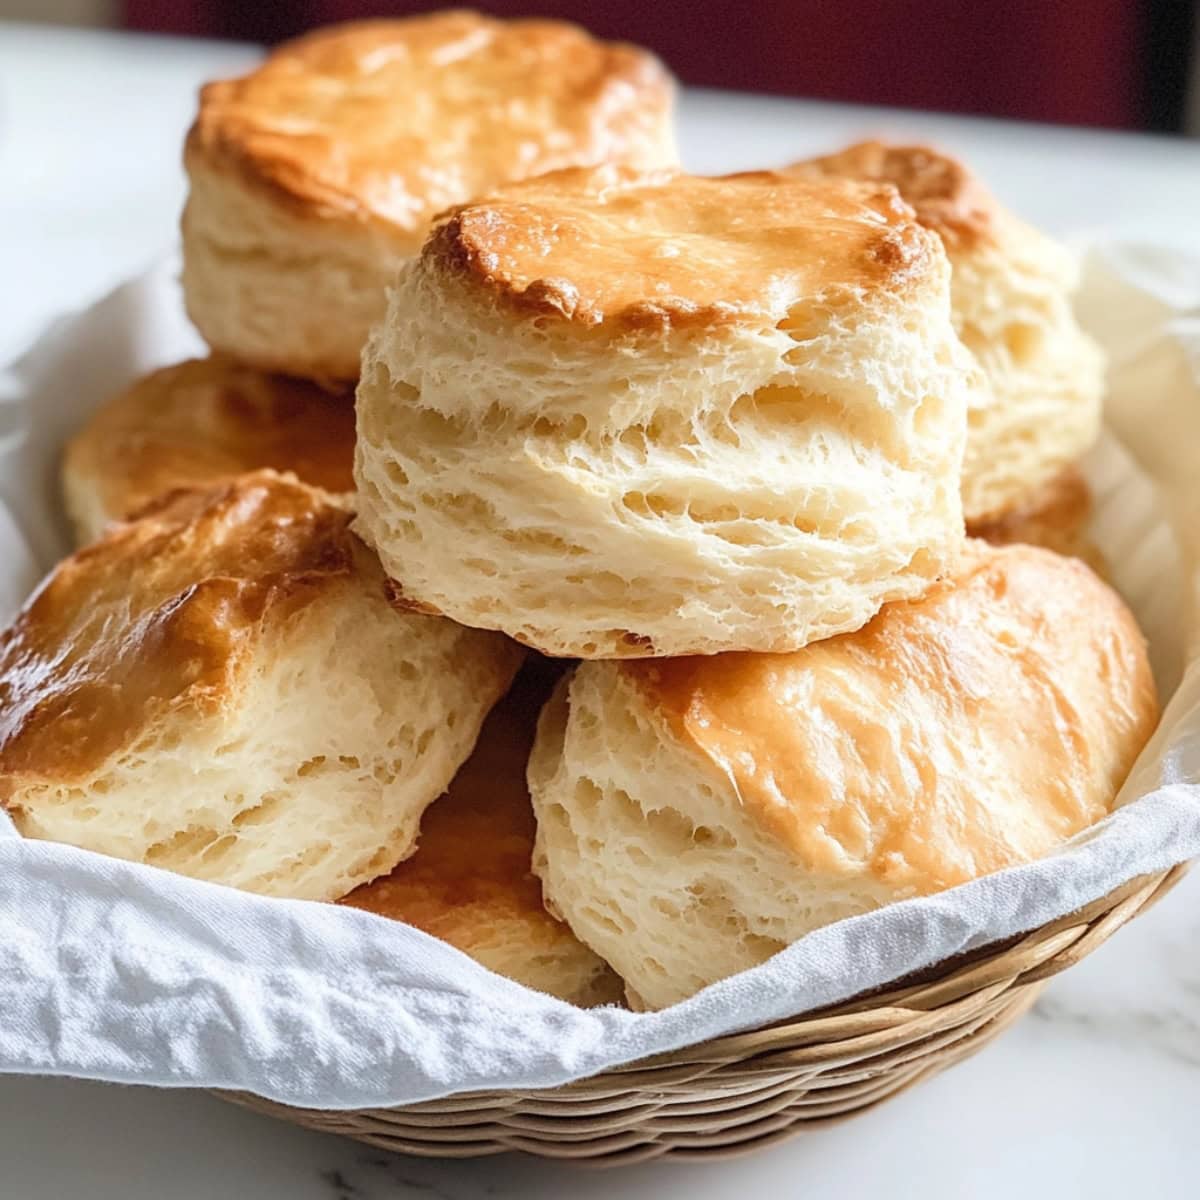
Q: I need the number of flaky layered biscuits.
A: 8